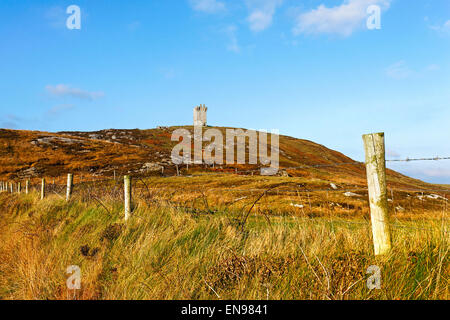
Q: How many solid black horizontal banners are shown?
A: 1